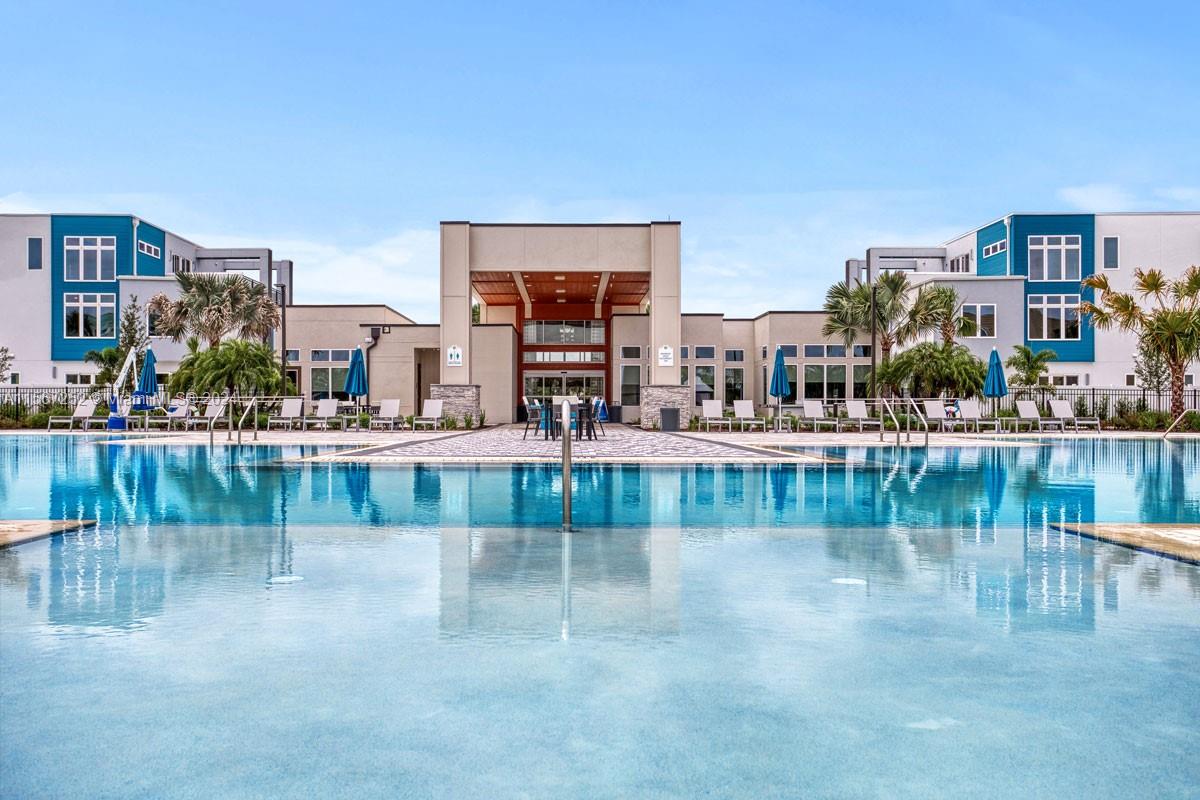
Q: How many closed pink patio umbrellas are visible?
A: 0